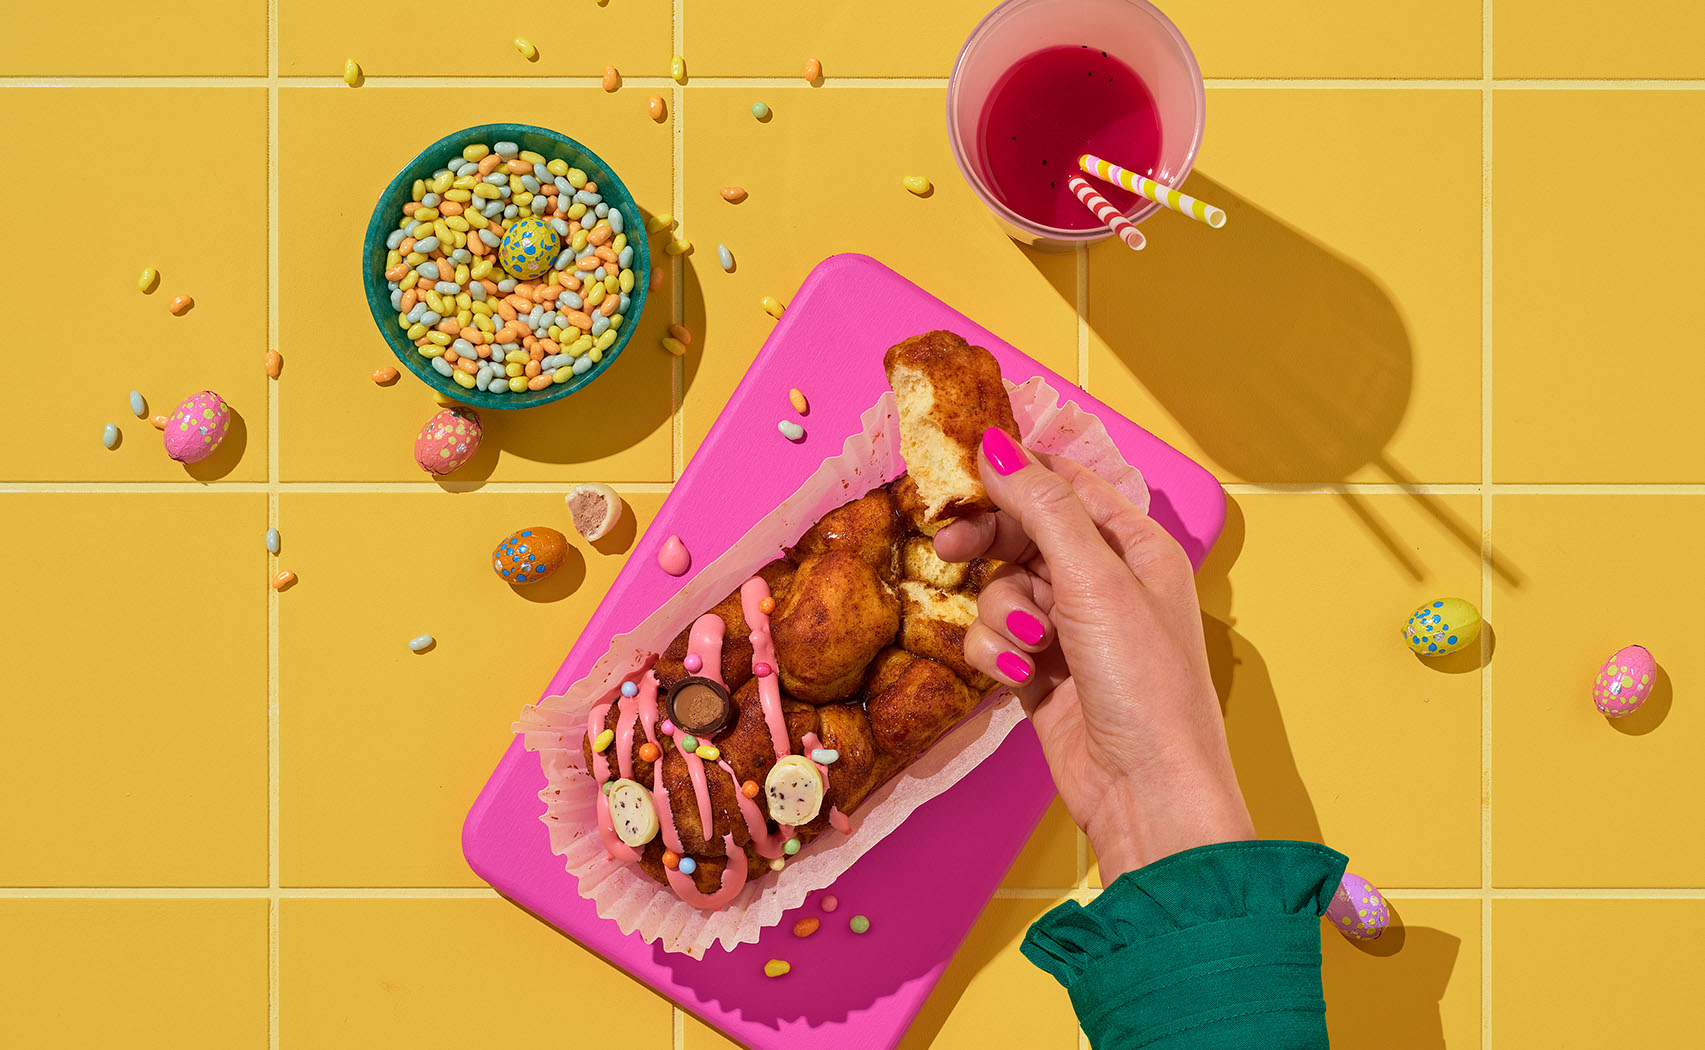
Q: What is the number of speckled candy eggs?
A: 7